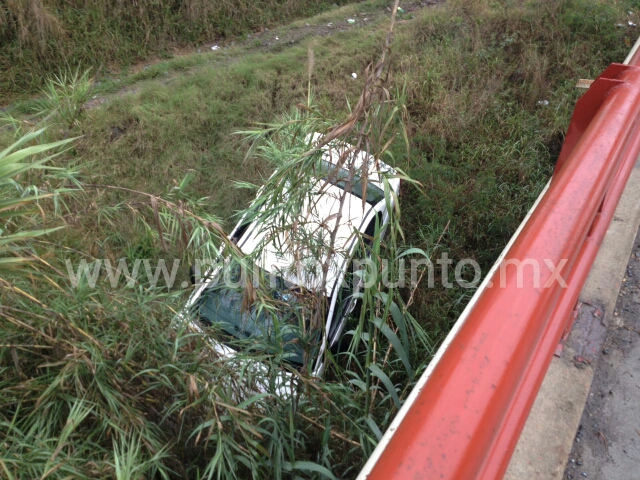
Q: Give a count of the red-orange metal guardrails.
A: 1